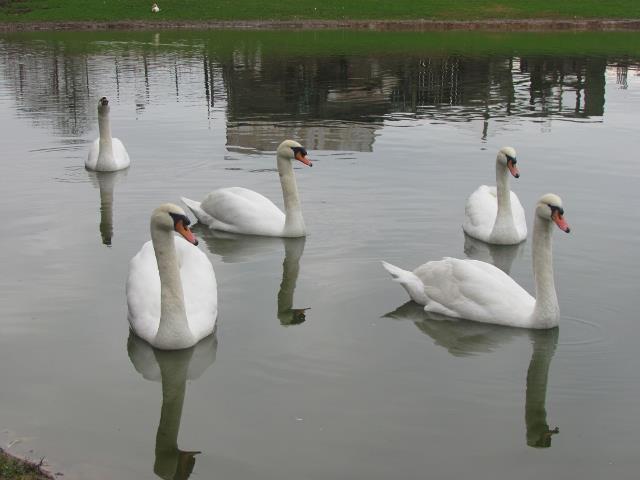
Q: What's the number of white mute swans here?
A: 5